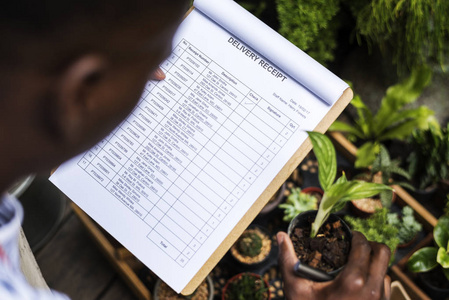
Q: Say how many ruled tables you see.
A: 1